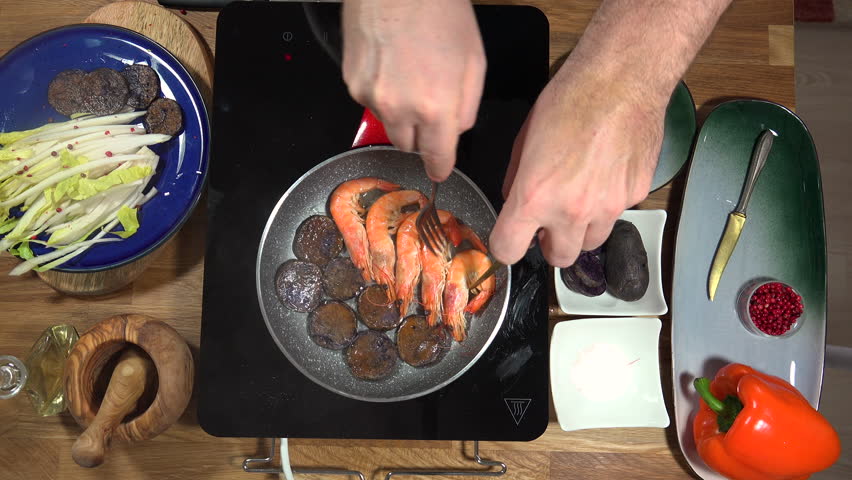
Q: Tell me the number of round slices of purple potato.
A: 11